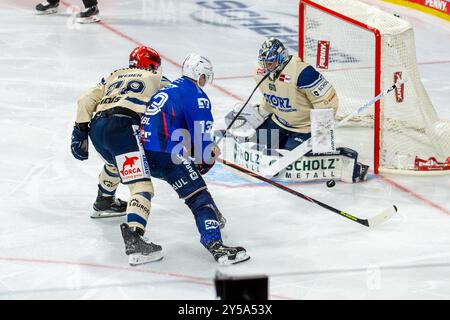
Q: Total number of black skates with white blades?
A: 5